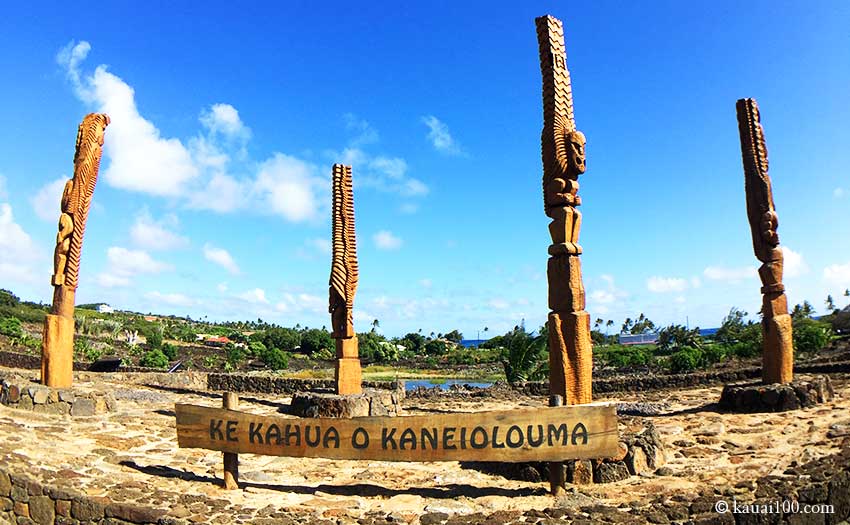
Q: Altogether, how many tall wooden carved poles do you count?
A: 4